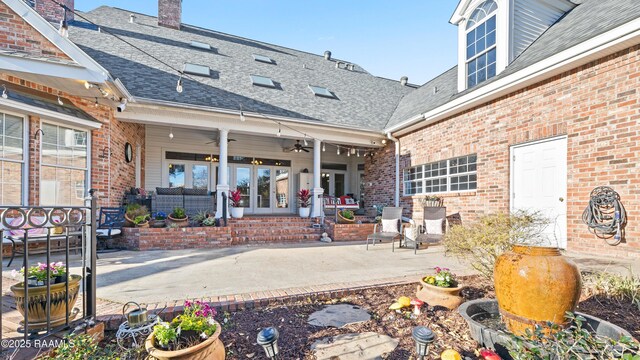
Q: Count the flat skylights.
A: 5